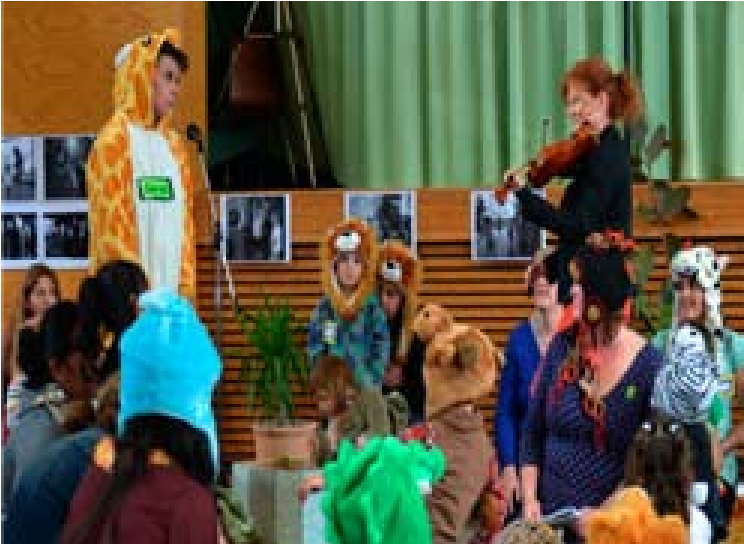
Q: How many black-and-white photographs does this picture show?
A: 7